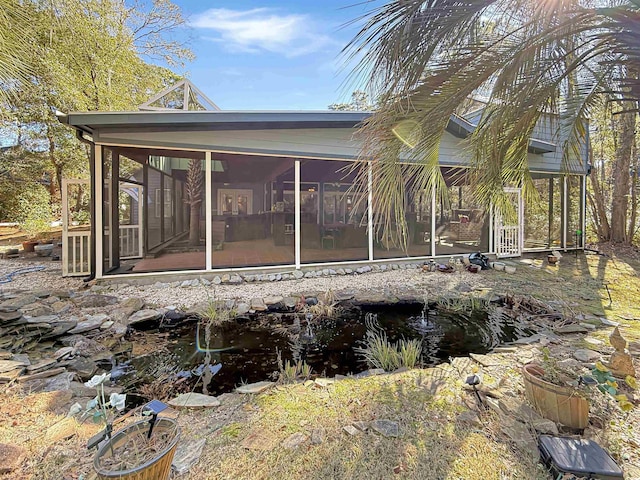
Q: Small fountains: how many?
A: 2